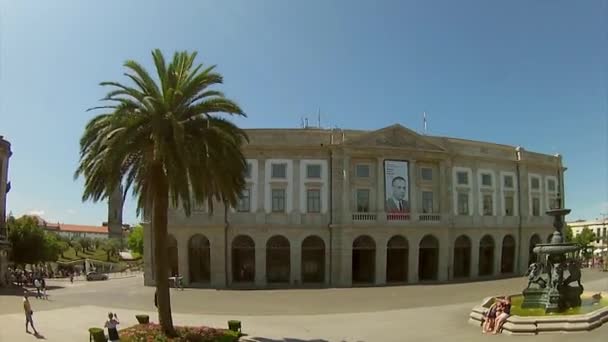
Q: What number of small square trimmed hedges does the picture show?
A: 3